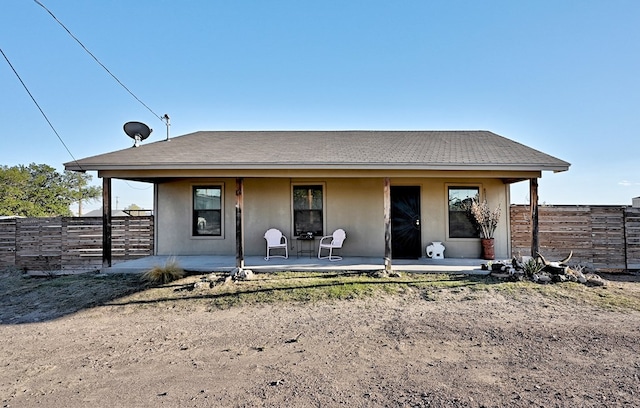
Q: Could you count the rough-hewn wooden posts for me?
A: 4